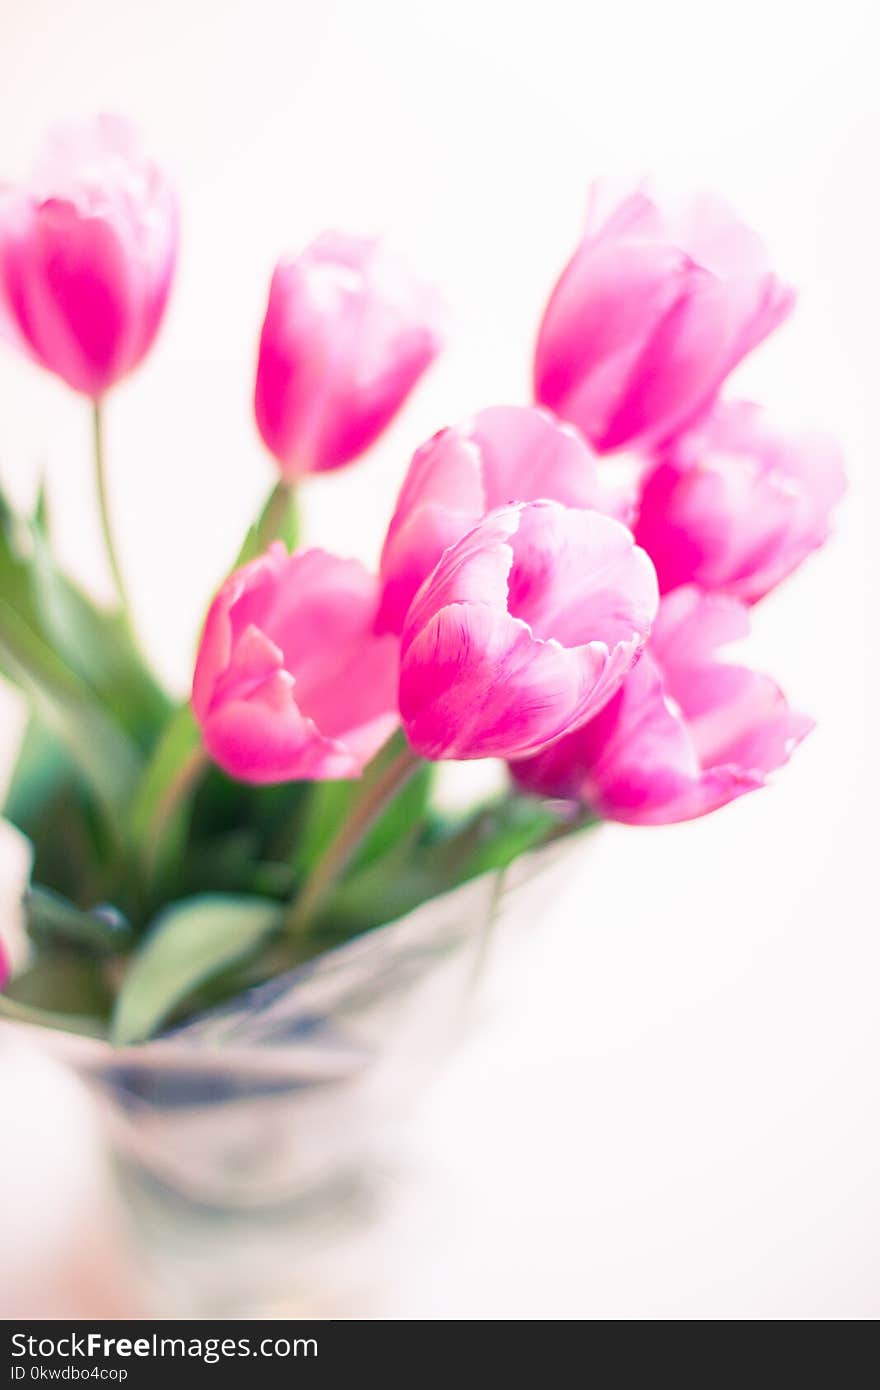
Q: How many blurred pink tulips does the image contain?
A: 7